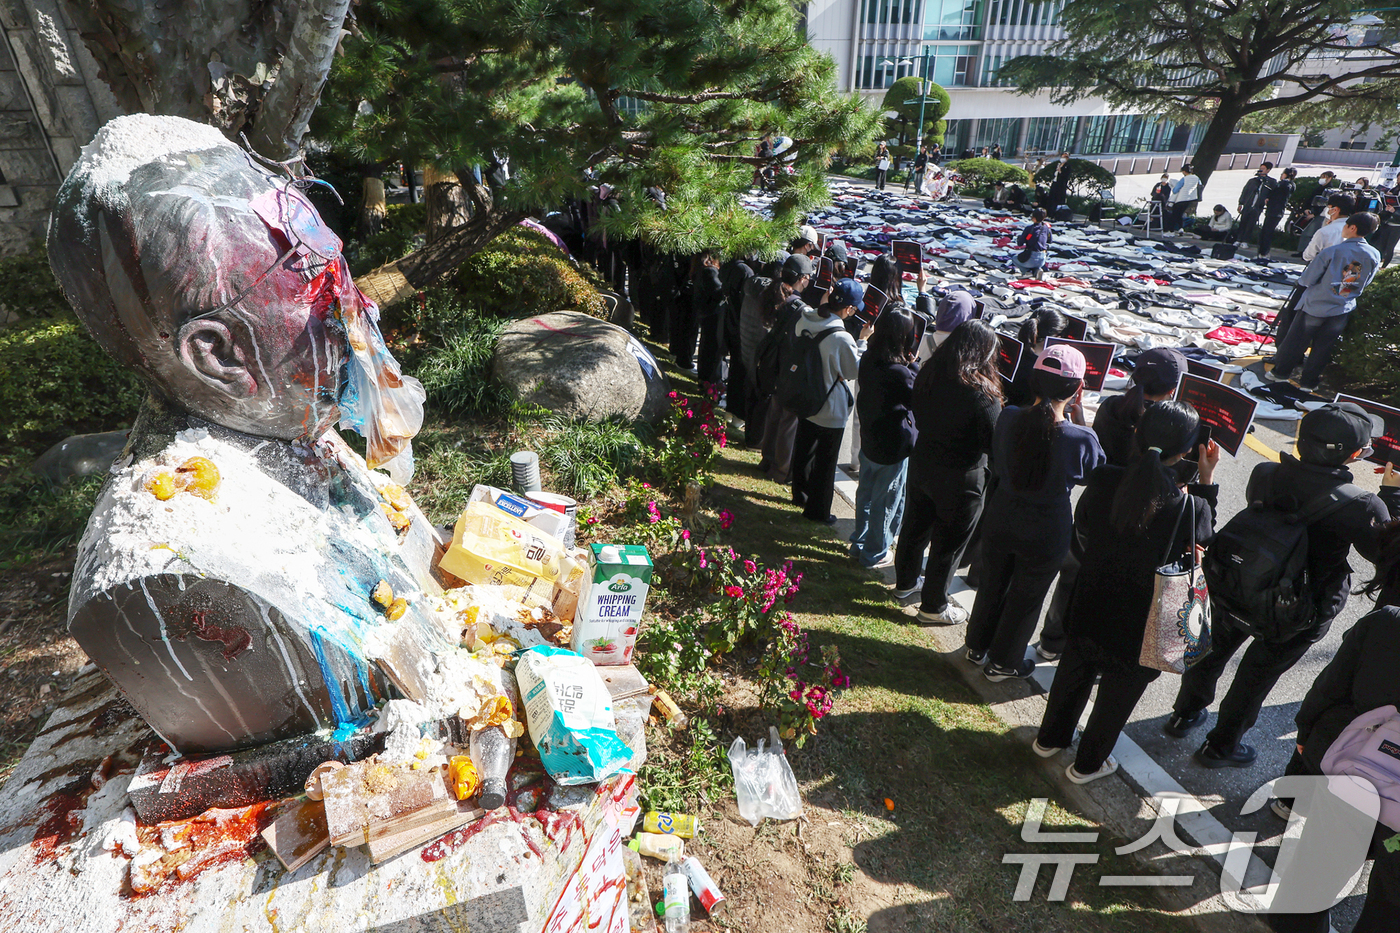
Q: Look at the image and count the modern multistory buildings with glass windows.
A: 1